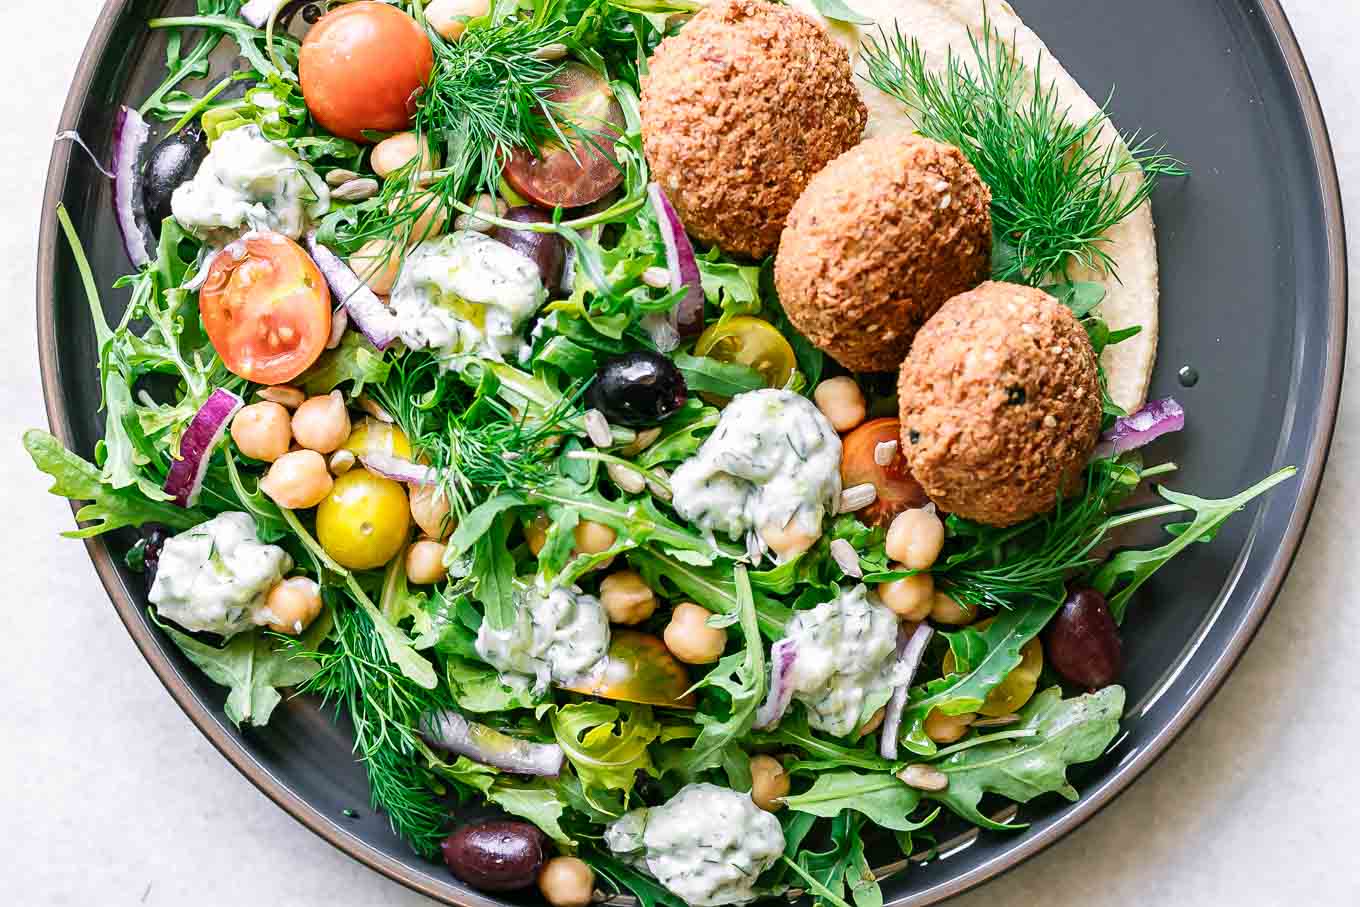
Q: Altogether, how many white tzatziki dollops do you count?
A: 7